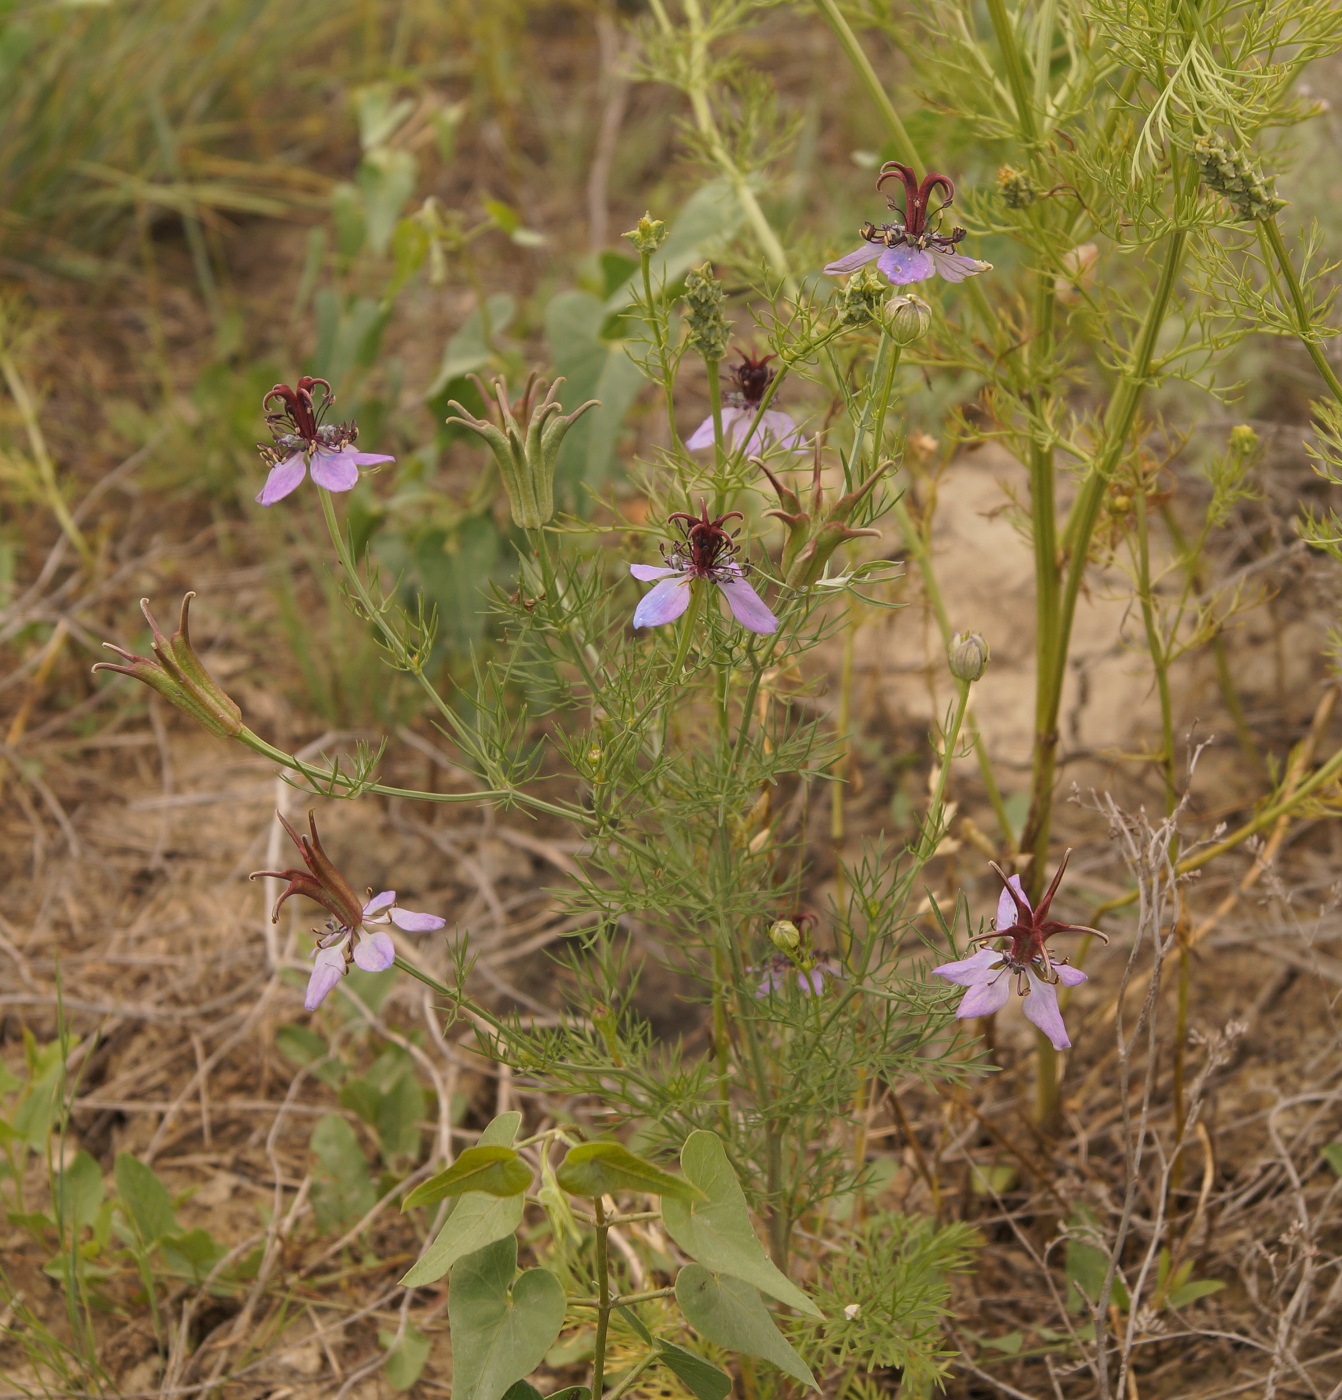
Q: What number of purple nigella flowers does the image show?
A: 7